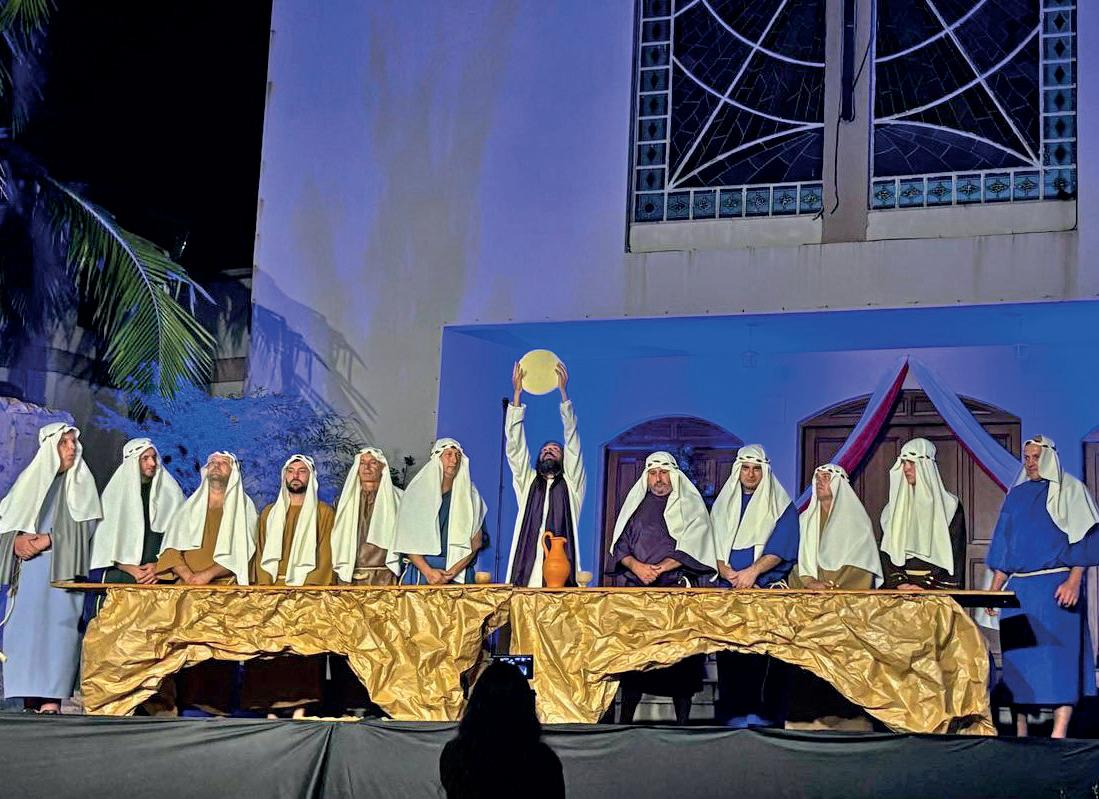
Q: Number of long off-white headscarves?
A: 11